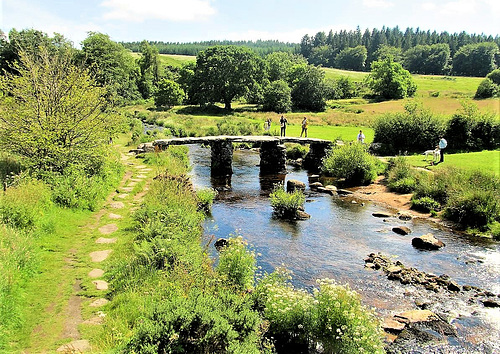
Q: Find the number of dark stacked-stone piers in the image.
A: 3